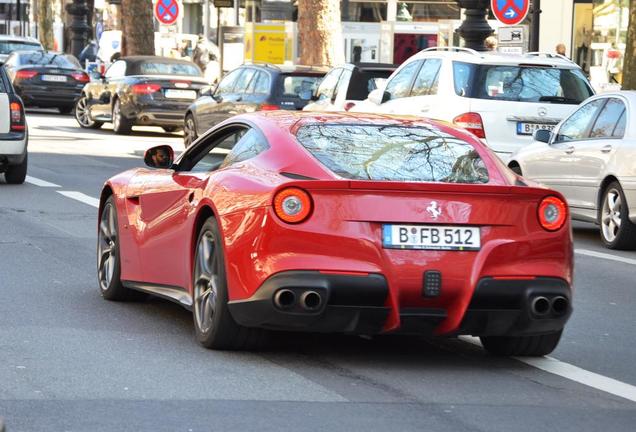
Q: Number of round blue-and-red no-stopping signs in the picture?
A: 2